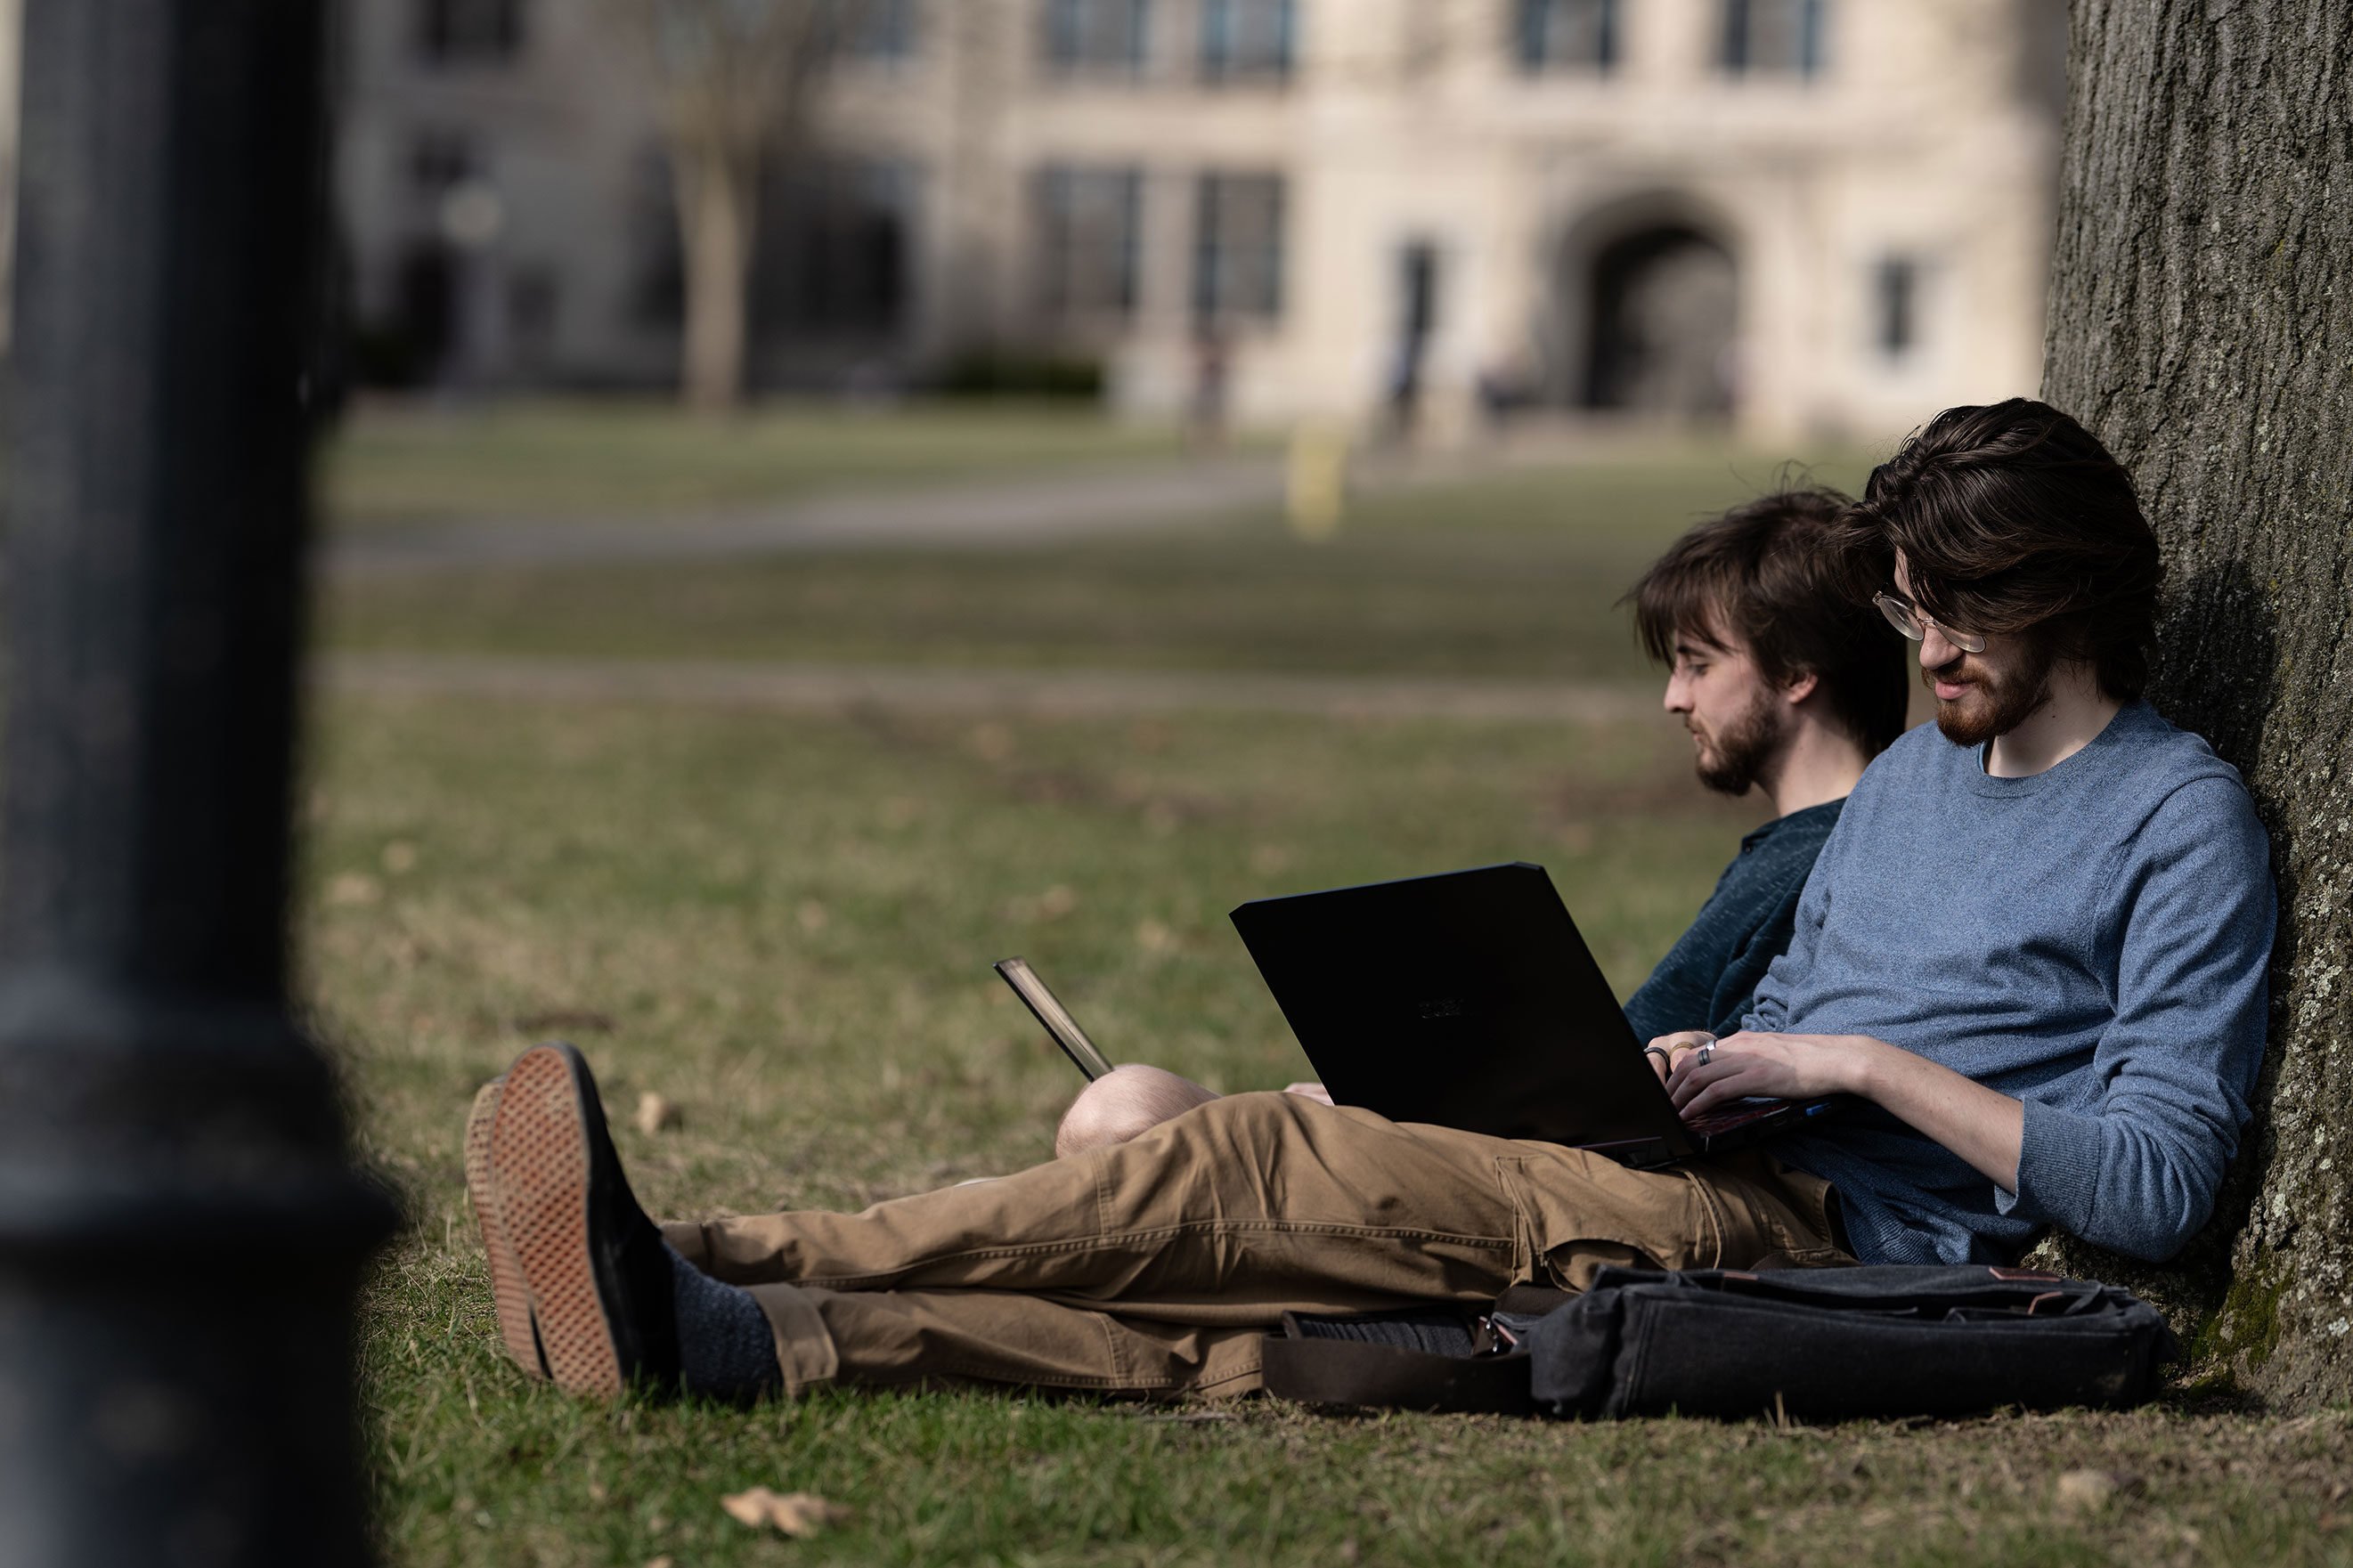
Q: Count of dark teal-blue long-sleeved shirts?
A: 1